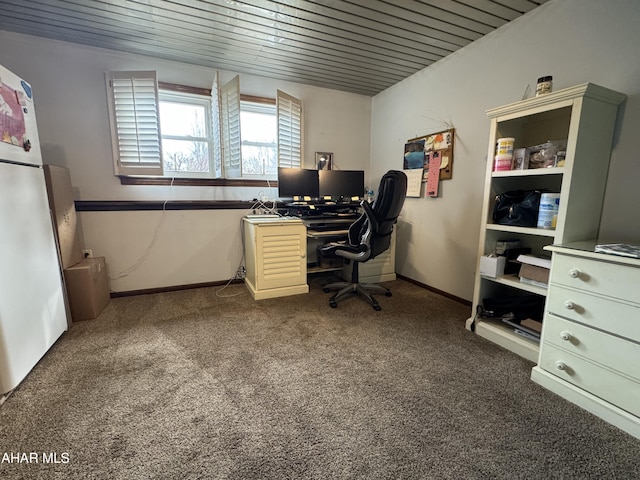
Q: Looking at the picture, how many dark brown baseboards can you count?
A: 2